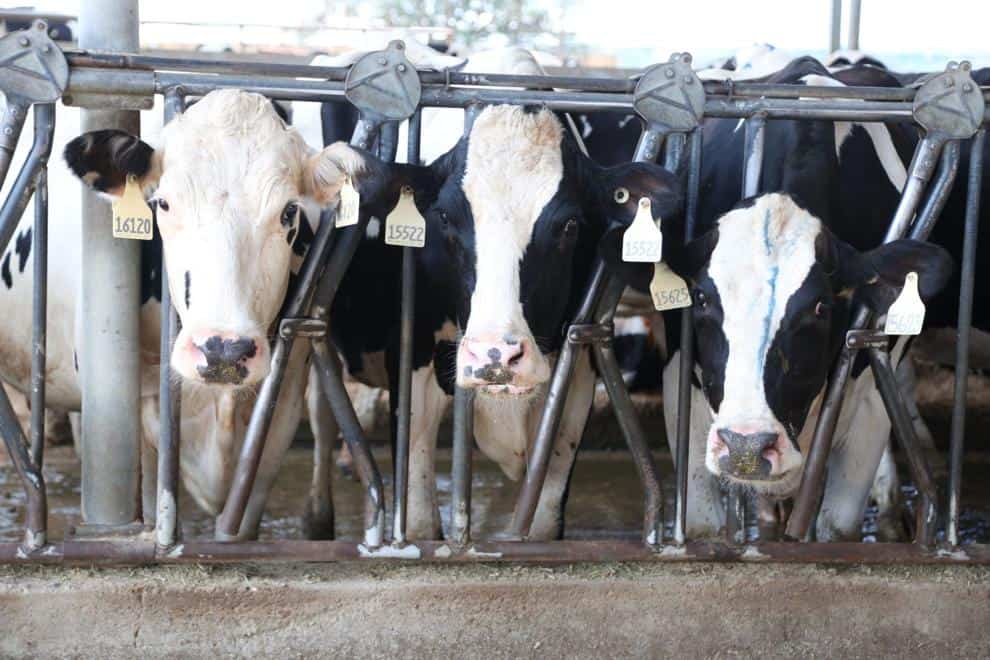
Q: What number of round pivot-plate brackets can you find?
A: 4